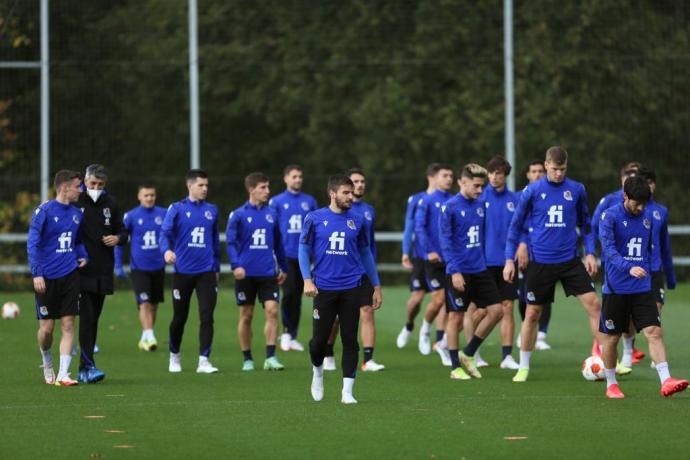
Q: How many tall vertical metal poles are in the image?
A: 3